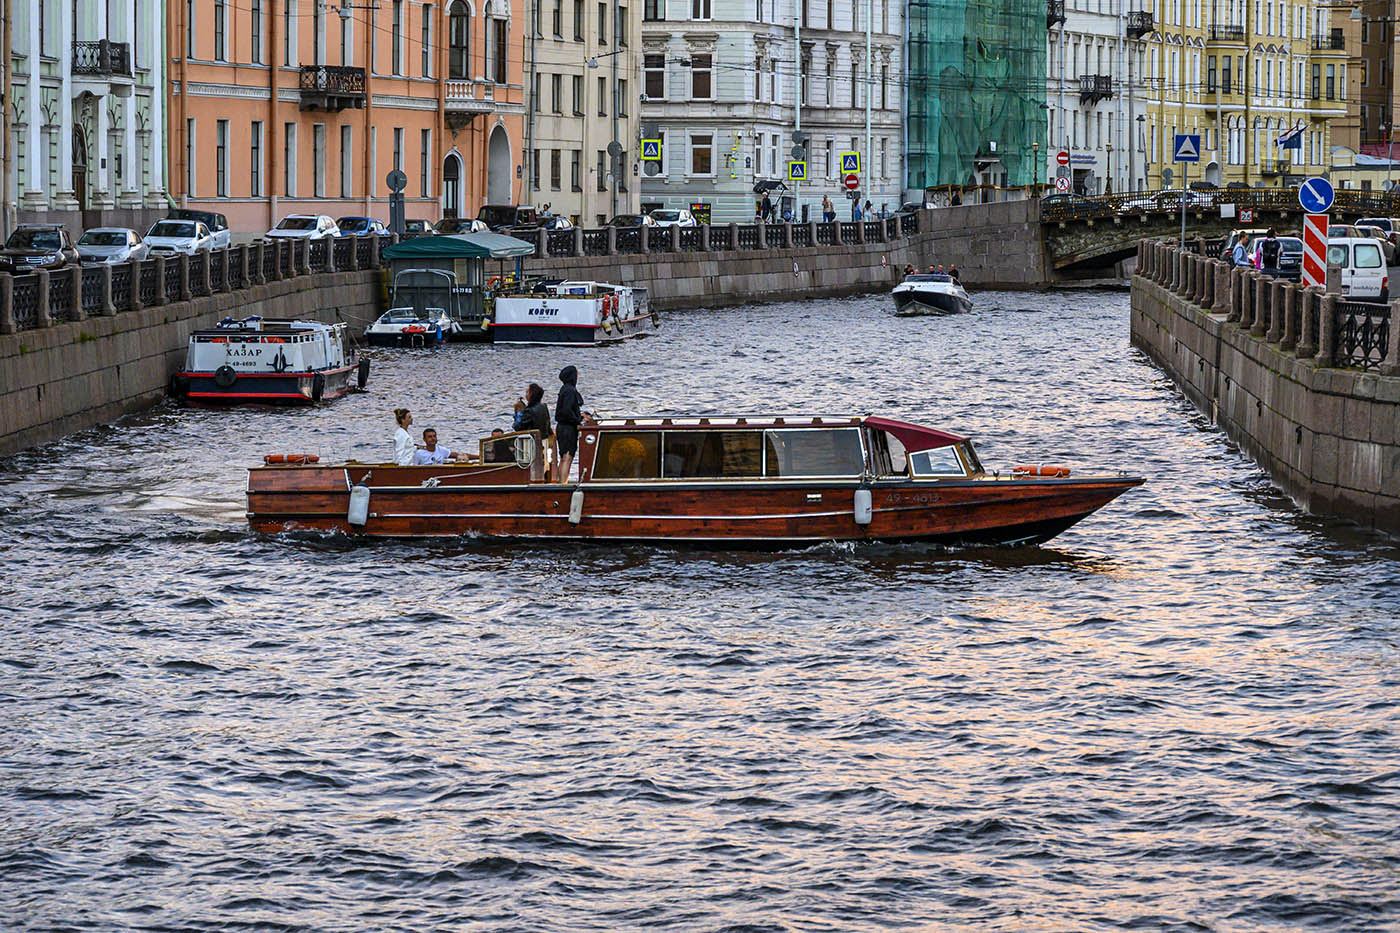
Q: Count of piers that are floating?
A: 1